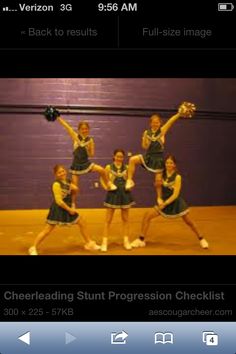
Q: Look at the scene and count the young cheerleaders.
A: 5